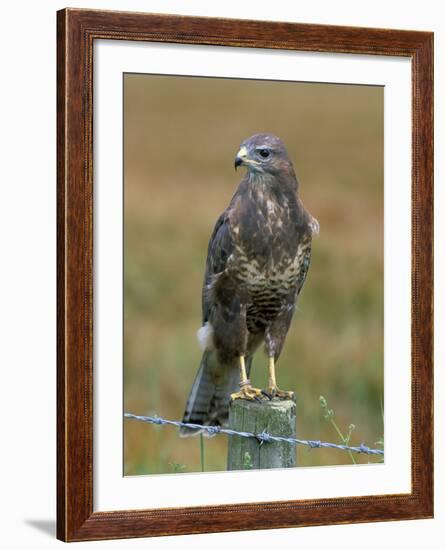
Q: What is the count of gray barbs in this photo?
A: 5